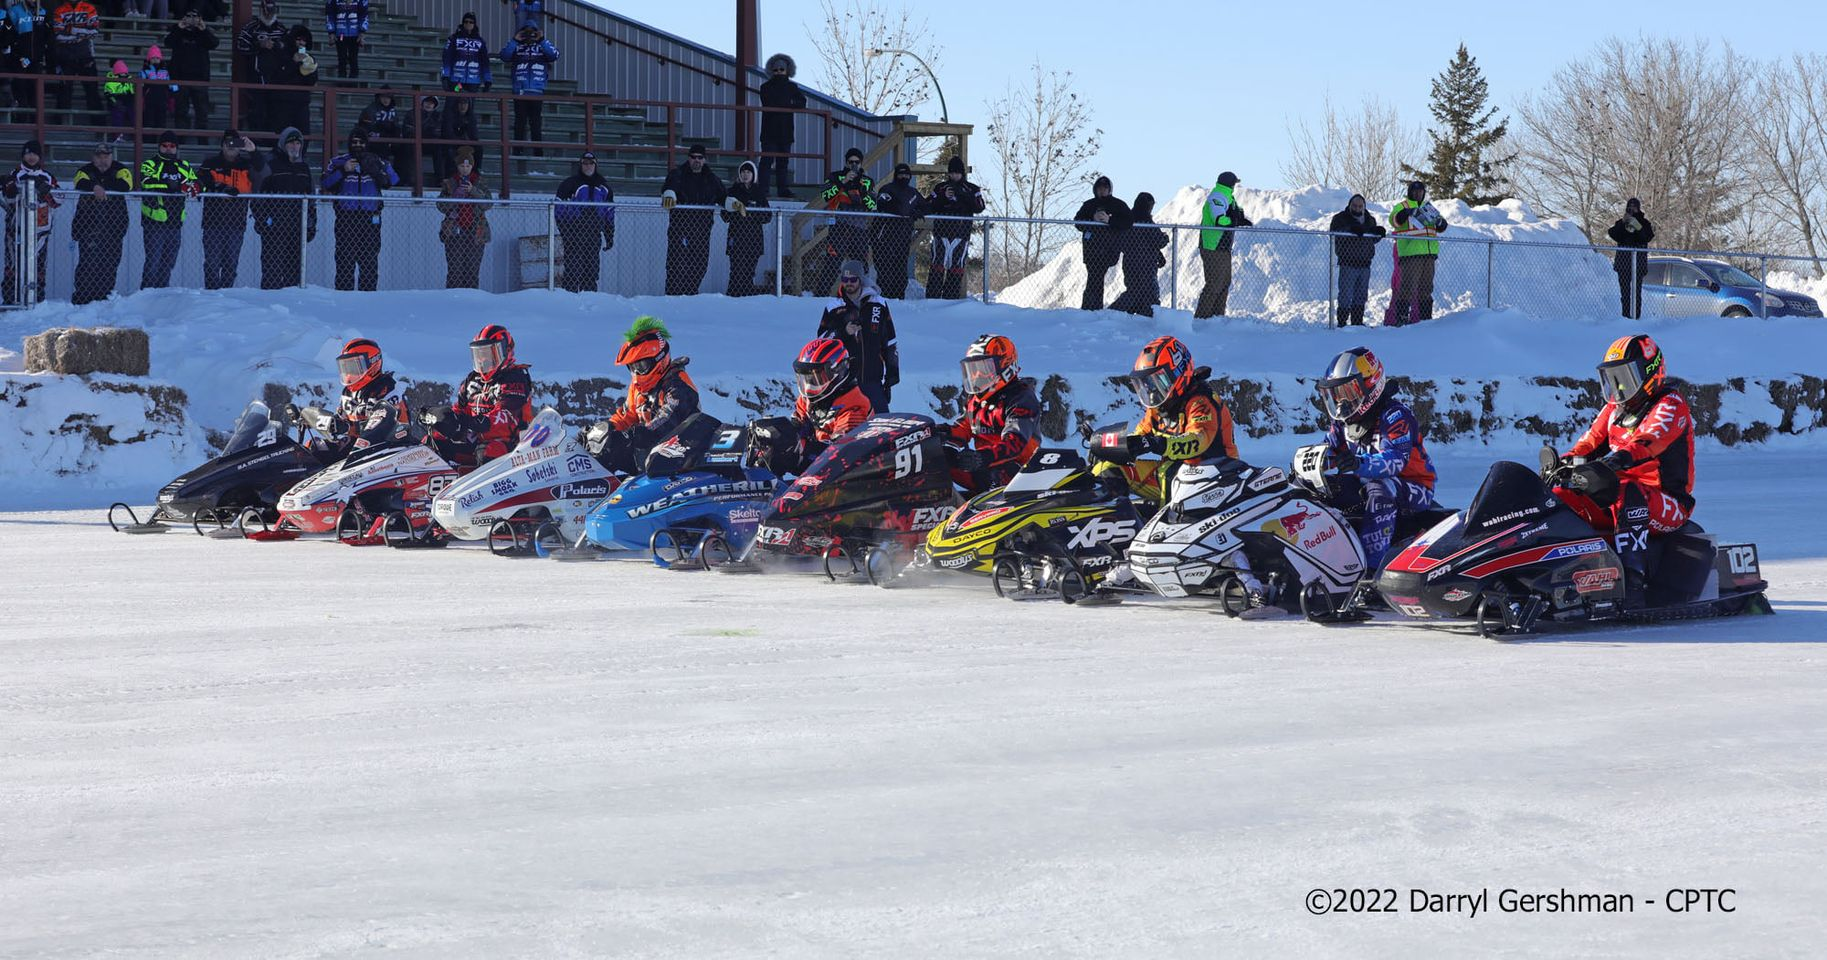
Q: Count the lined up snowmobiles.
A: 8